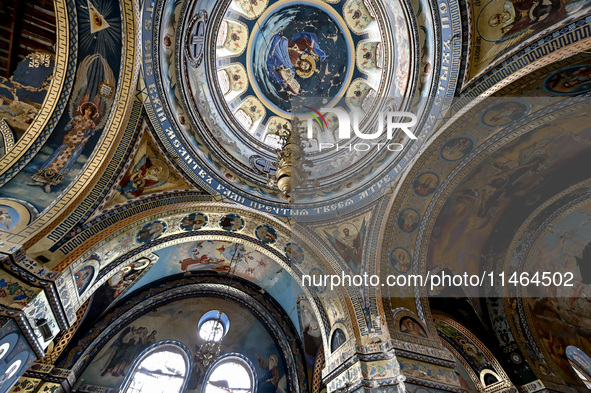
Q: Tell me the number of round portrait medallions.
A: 12